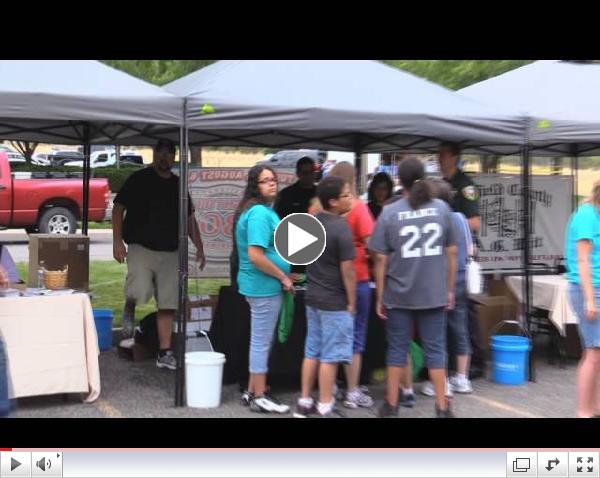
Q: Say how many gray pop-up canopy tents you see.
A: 3